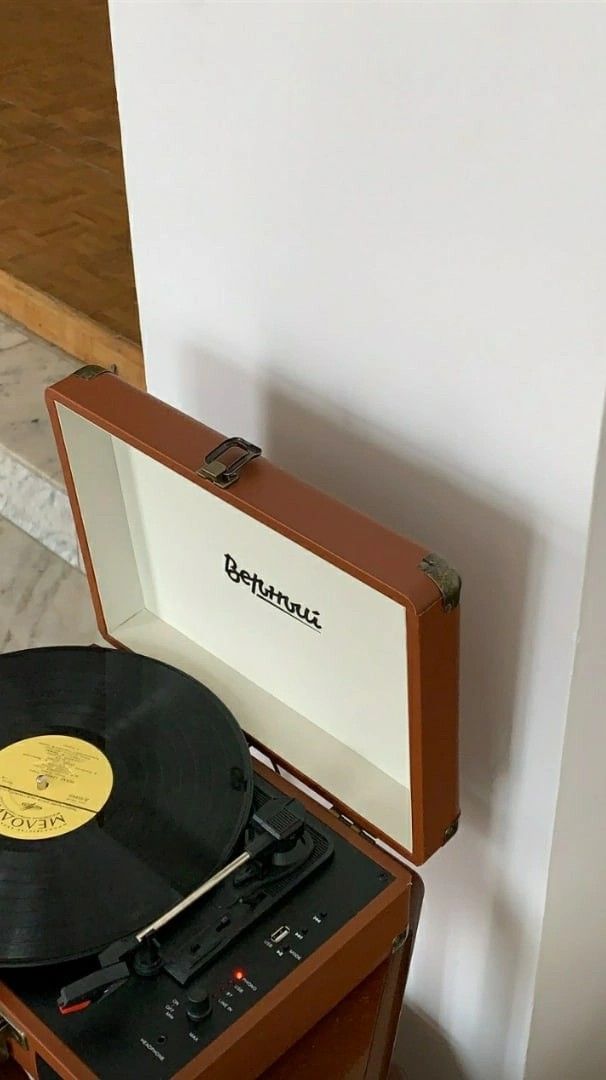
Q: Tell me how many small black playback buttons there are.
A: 3